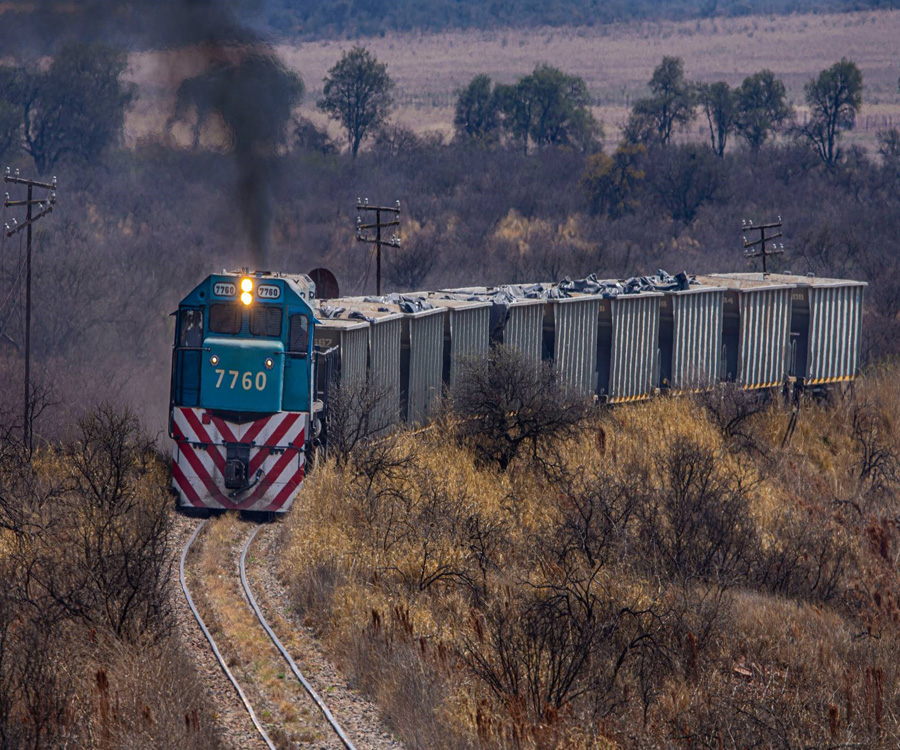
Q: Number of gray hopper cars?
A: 10